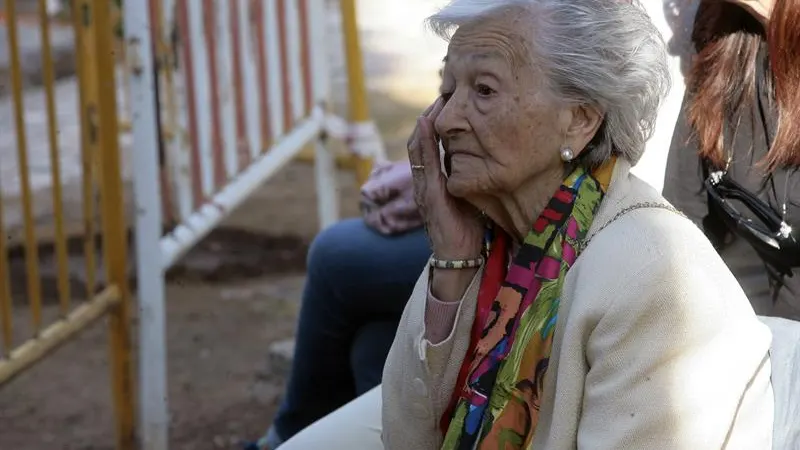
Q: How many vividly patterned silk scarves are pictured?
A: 1